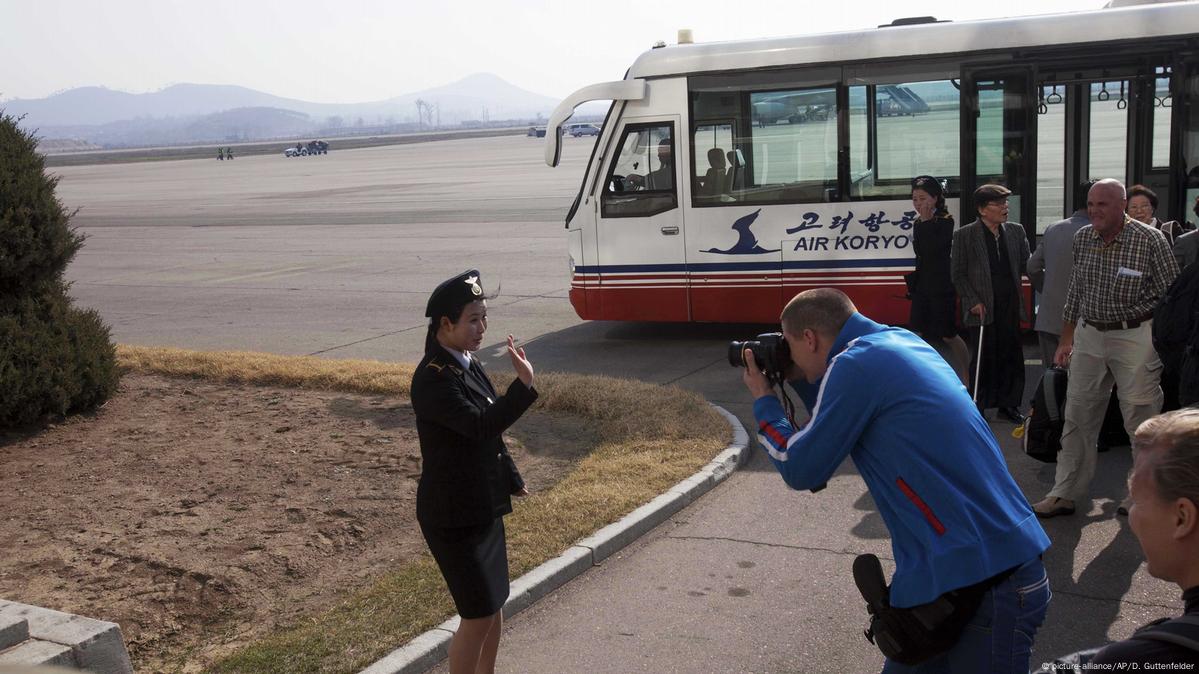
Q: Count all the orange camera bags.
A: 0